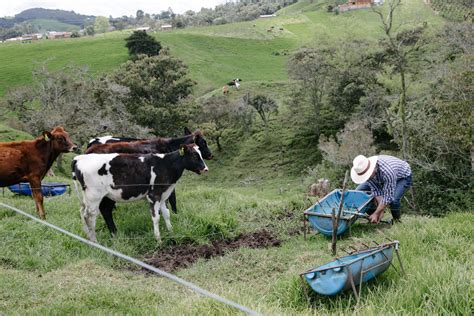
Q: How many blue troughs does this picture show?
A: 3